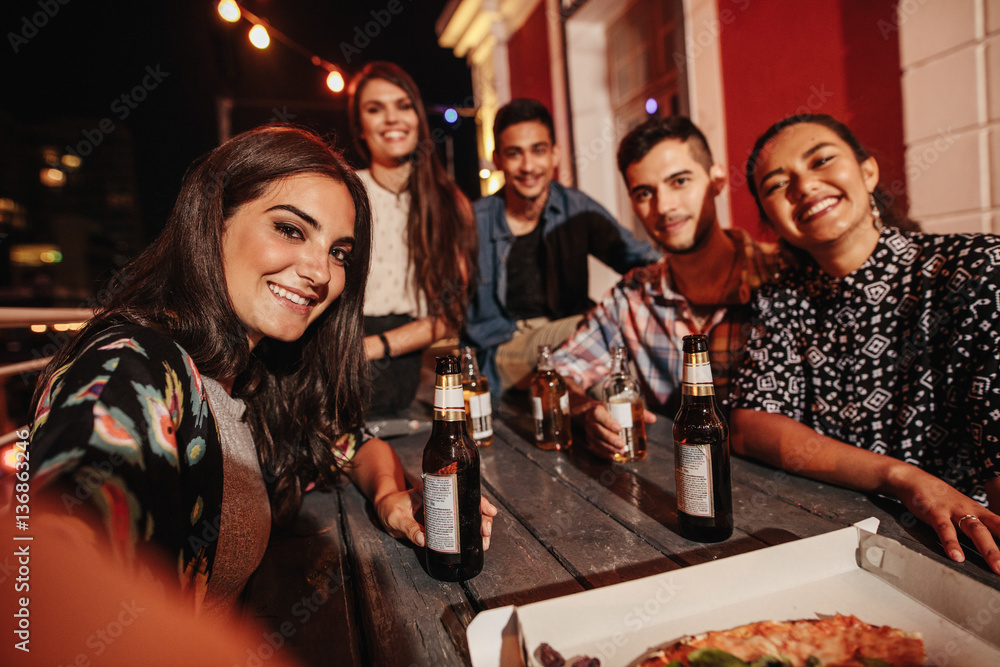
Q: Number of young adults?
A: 5